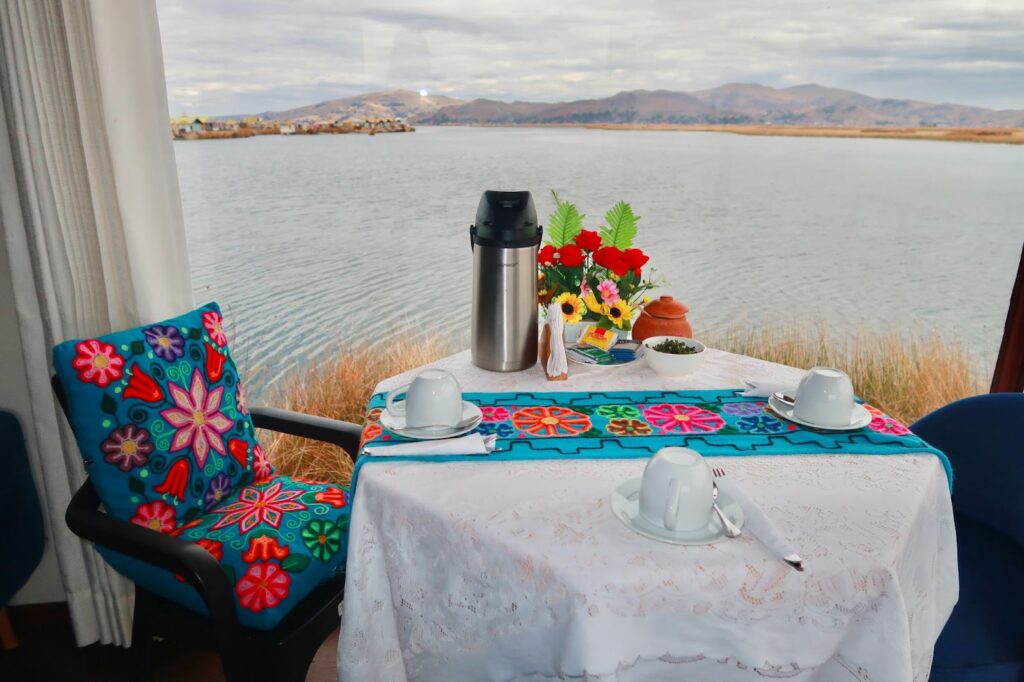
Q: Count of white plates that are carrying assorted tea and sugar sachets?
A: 1